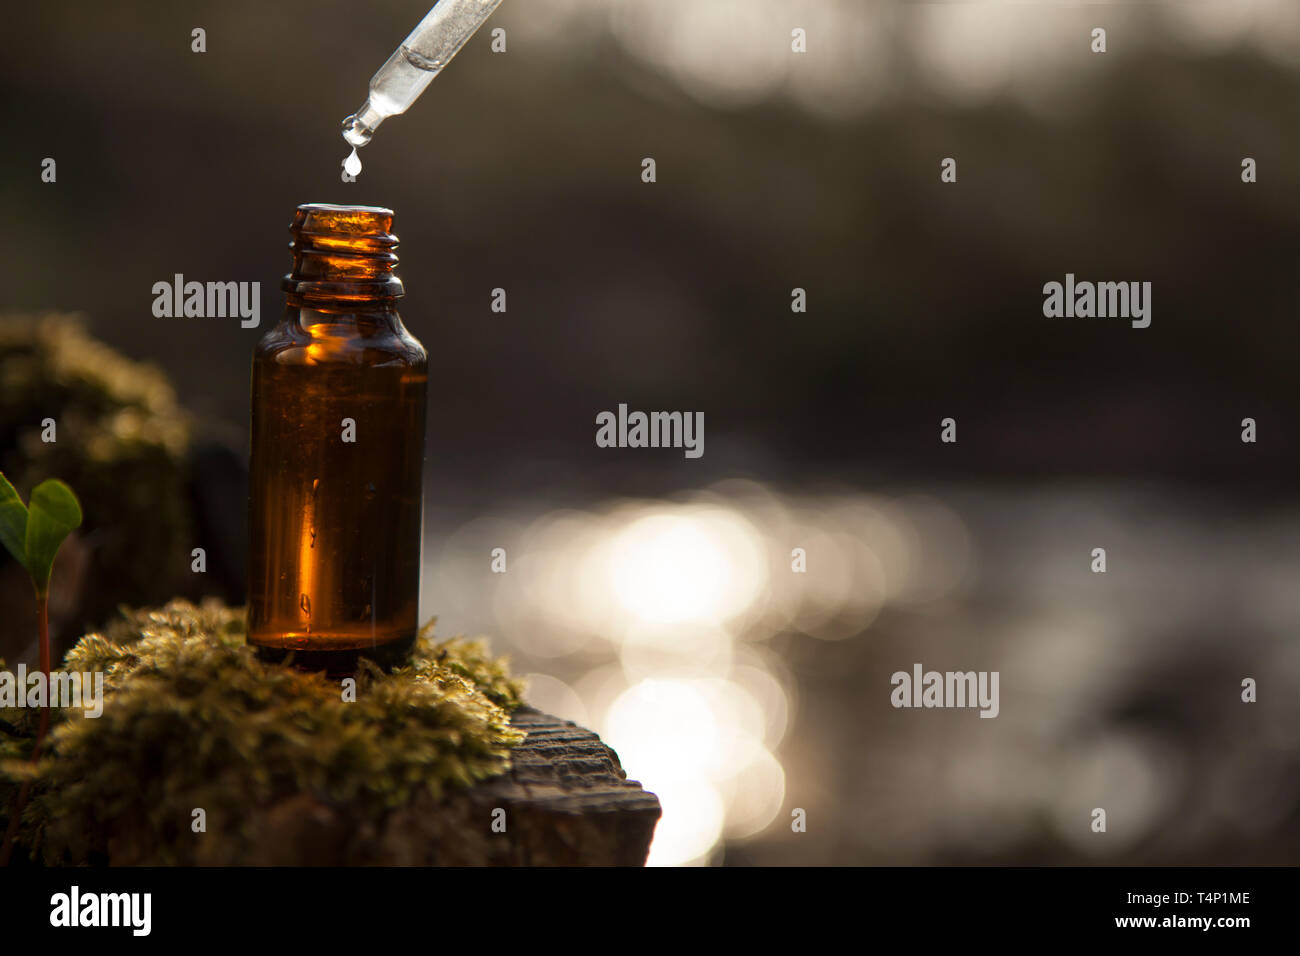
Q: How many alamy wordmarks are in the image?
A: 6